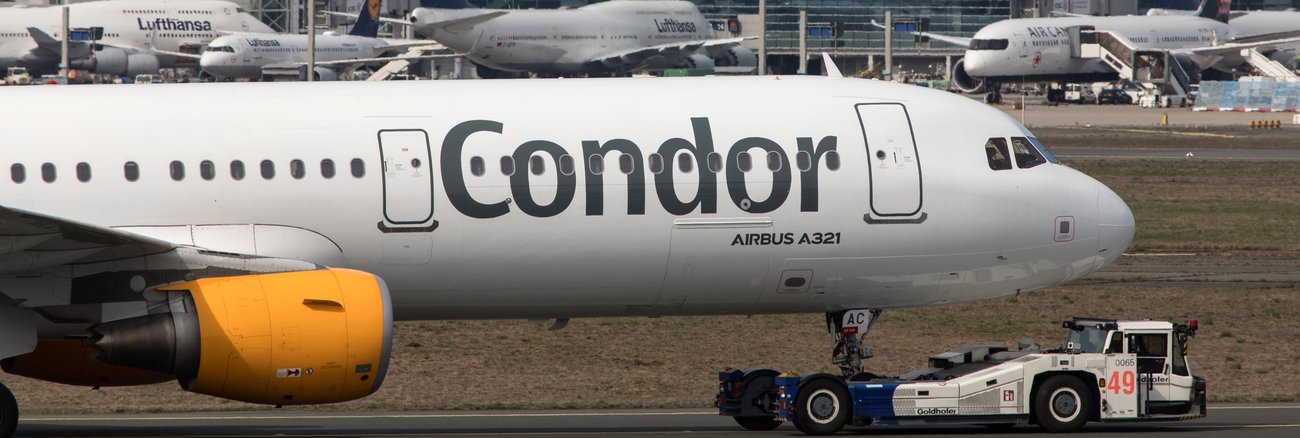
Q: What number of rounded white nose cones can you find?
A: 3